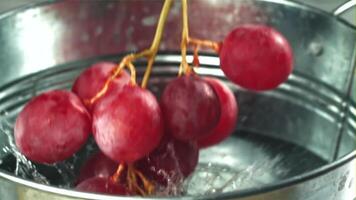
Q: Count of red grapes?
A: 9